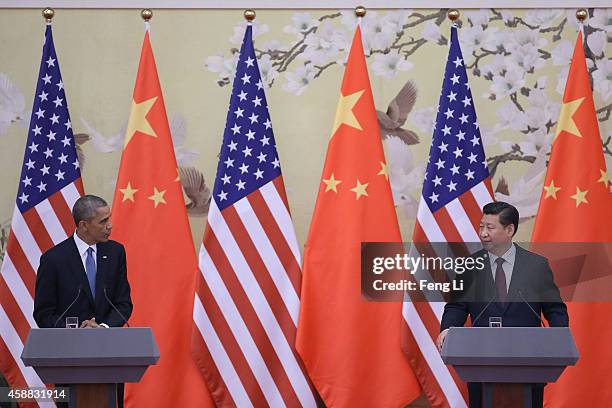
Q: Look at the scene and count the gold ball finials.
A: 6